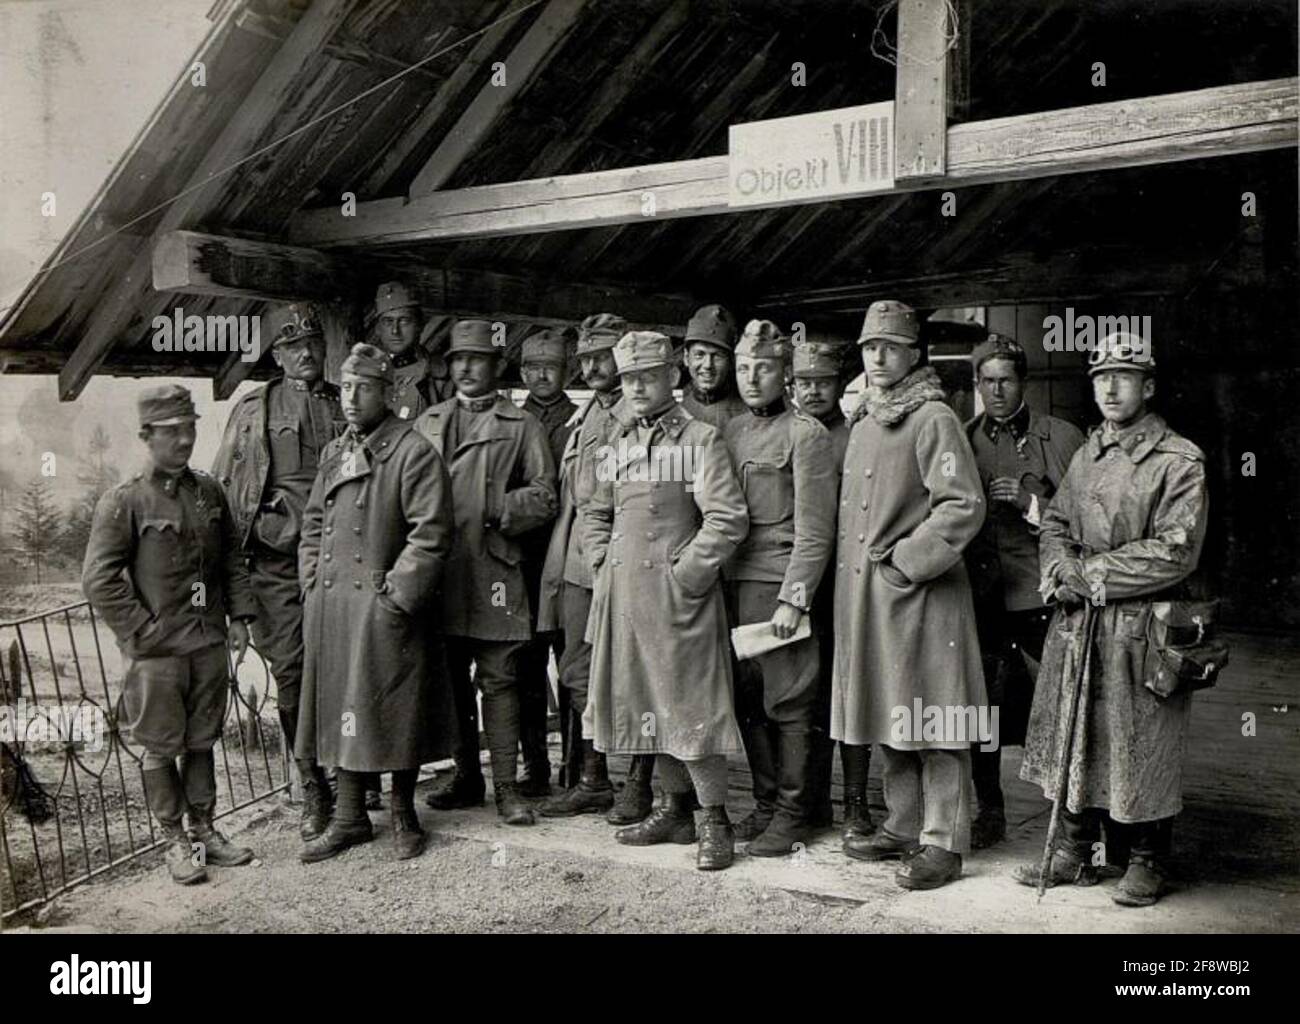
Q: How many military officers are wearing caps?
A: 14